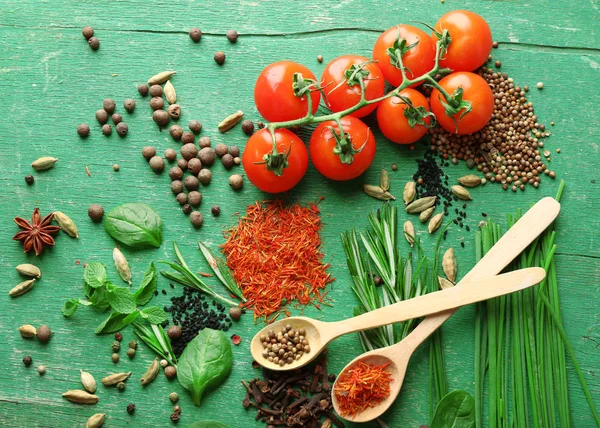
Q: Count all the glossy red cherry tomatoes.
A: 8